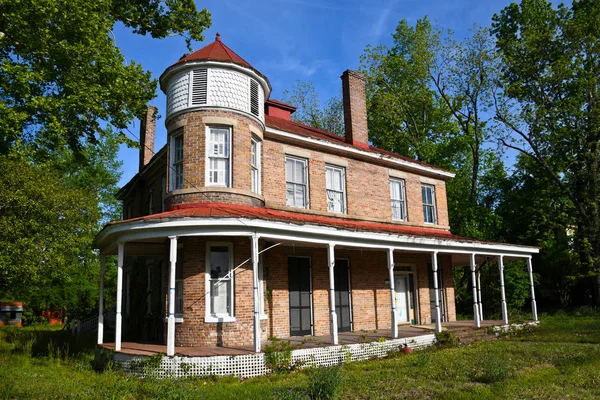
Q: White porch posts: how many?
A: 11